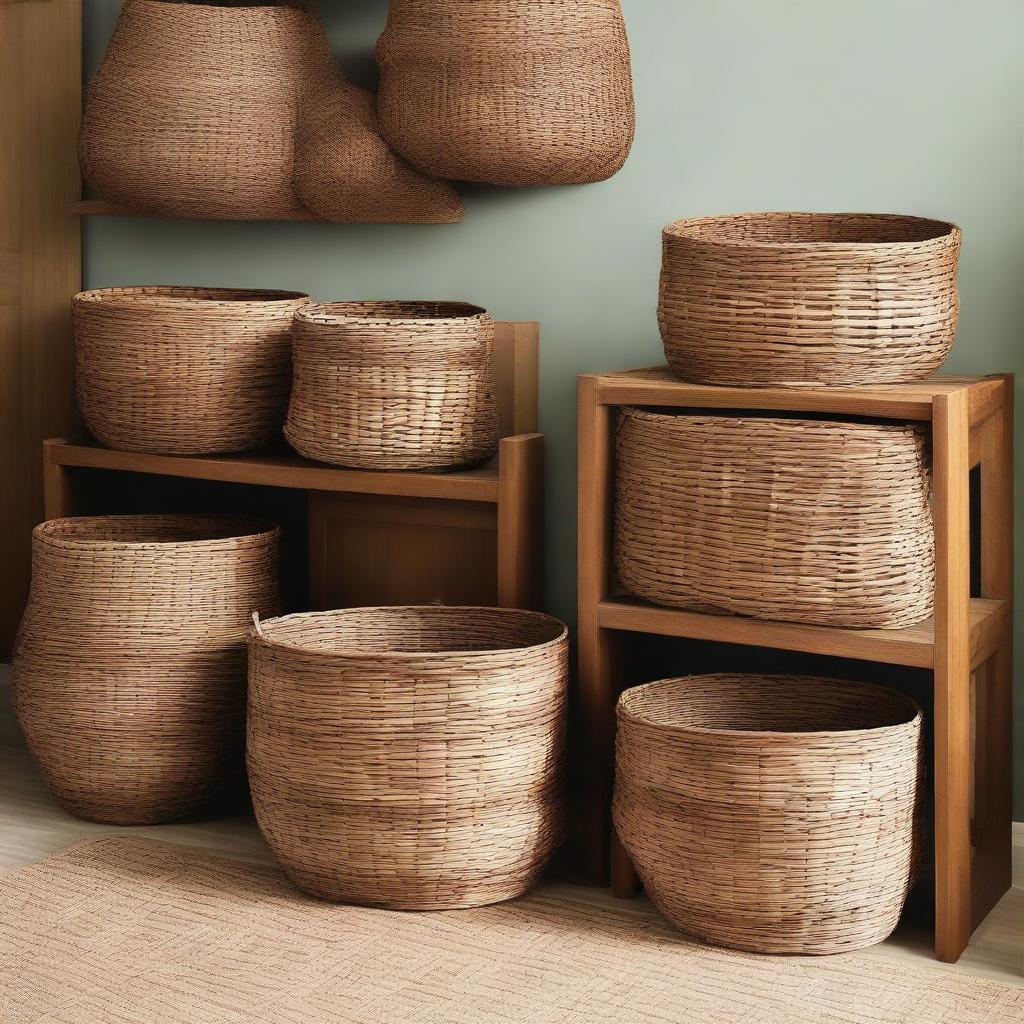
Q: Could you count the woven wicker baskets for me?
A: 9